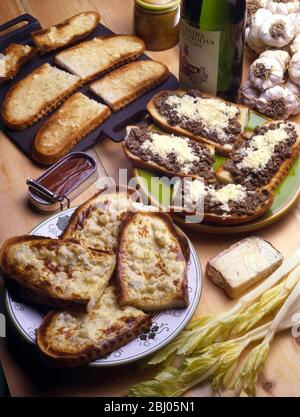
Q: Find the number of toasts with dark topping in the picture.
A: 4